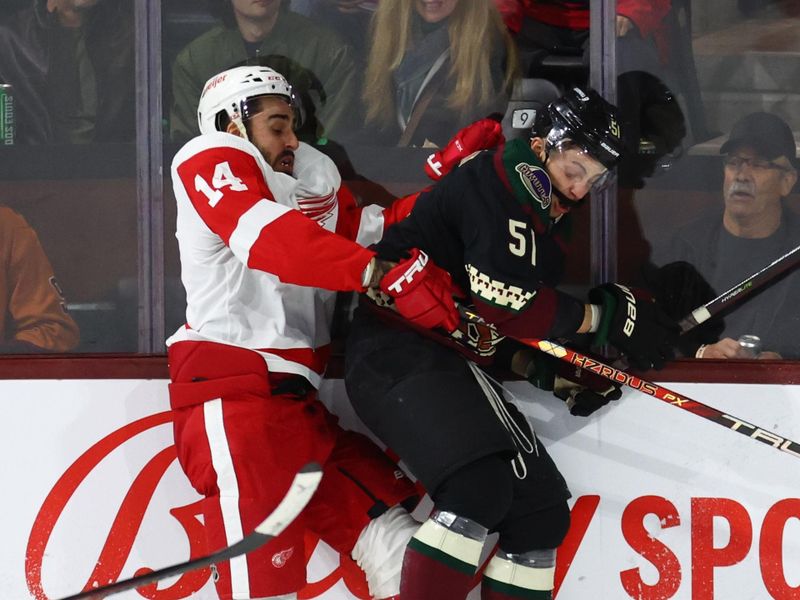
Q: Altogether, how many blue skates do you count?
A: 0